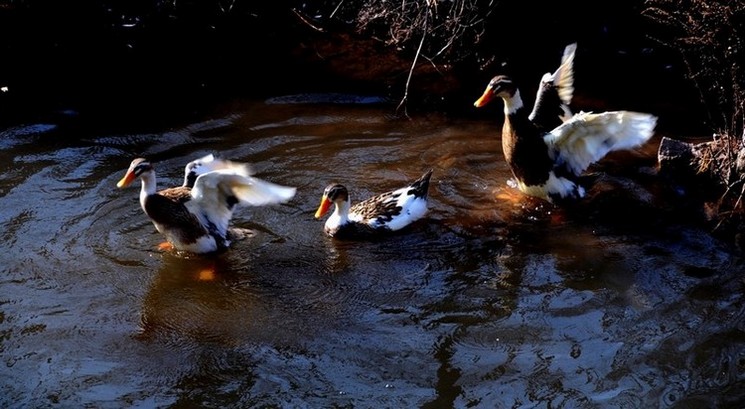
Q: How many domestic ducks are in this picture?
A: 3